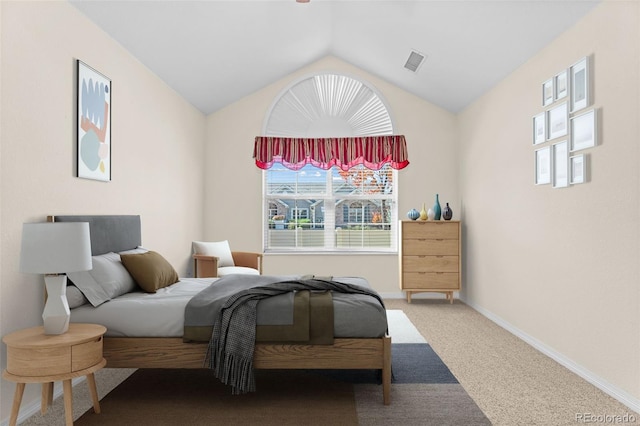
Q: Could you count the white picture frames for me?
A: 9